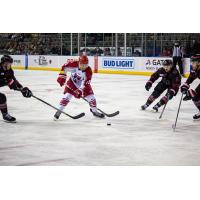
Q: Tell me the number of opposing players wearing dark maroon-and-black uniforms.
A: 3